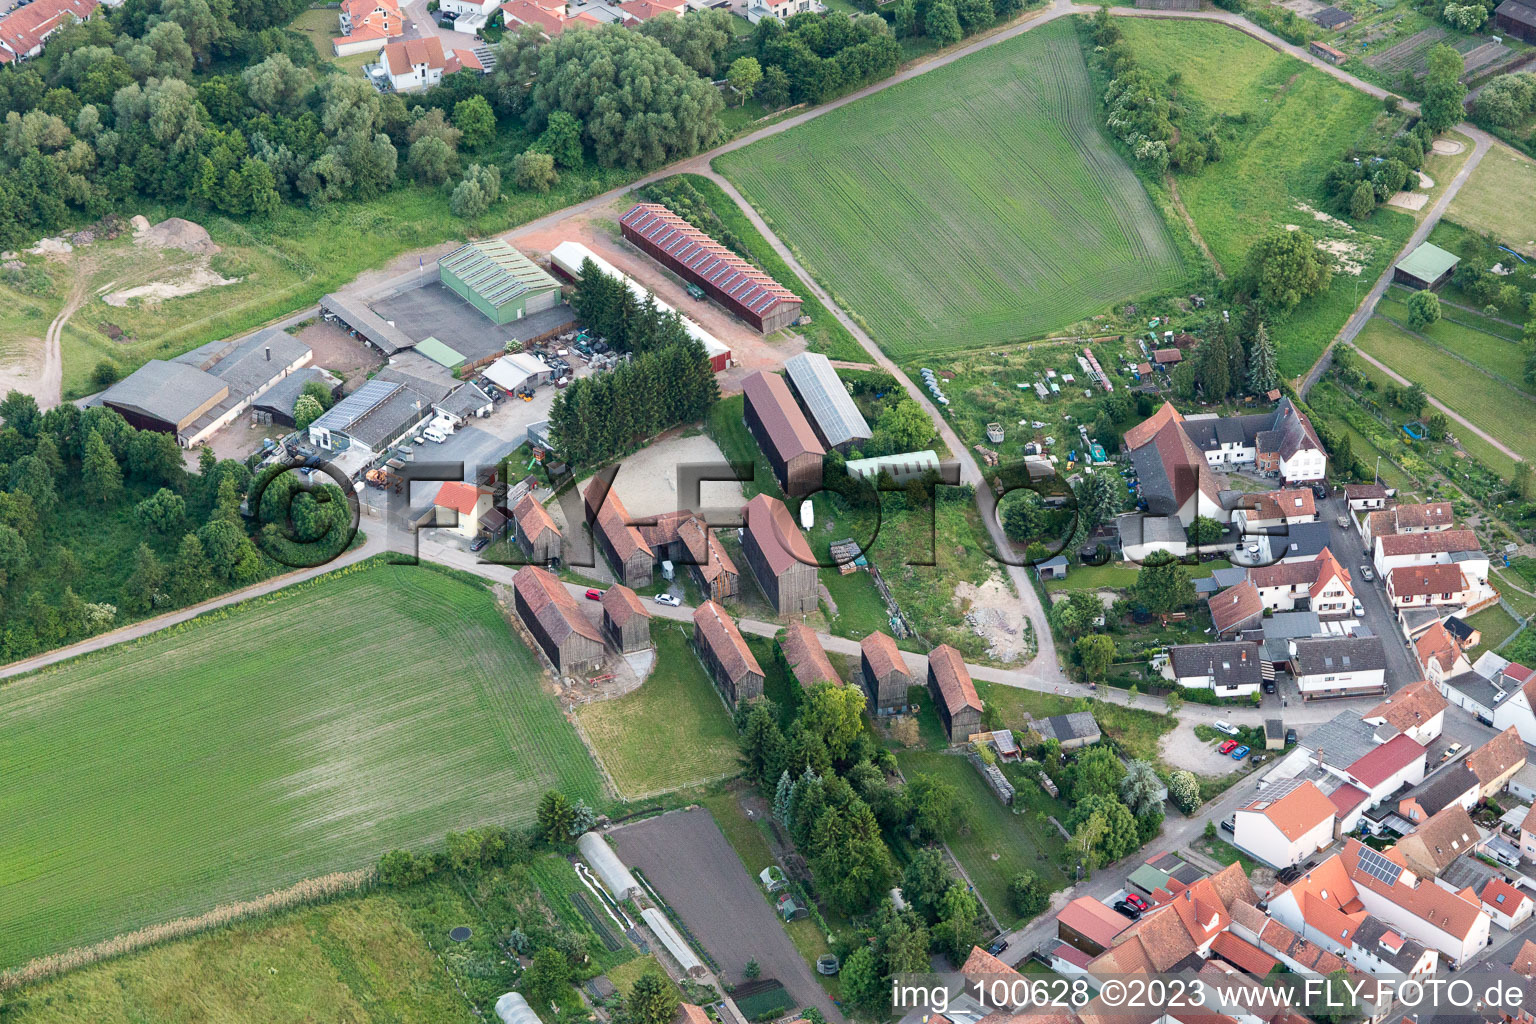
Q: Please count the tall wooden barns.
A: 12